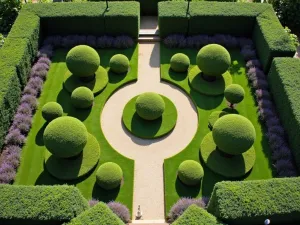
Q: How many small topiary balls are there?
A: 7